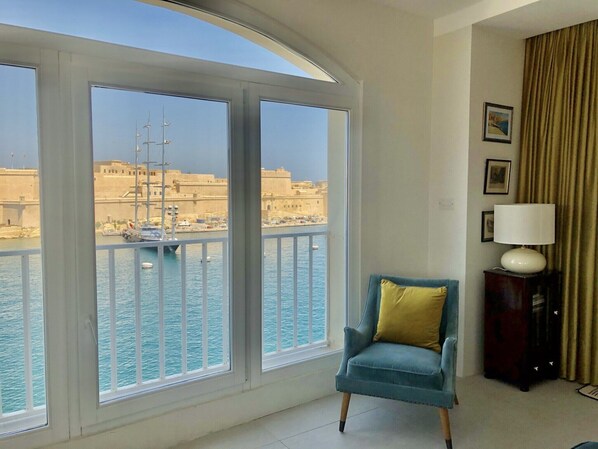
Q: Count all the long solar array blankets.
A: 0